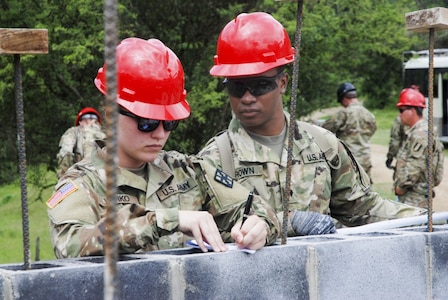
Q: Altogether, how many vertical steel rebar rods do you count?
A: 4